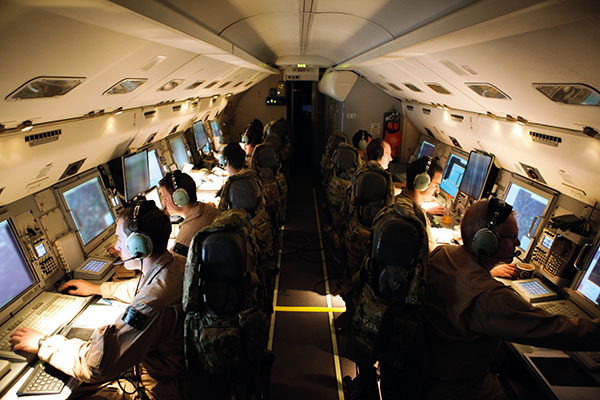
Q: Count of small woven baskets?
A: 0